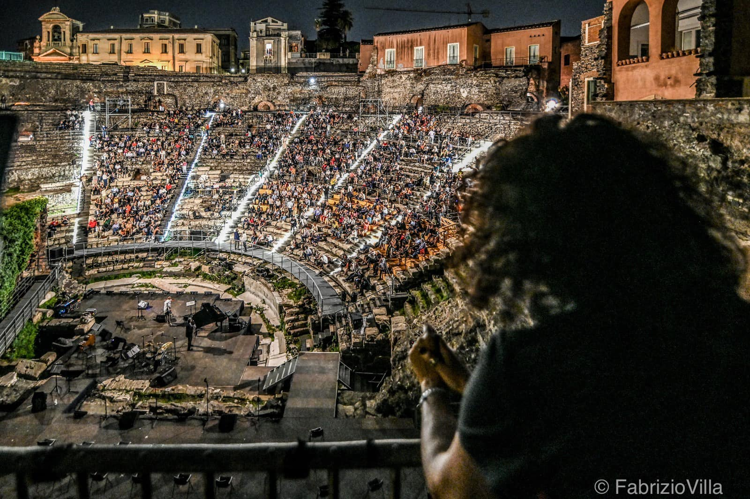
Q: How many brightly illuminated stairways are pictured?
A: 5